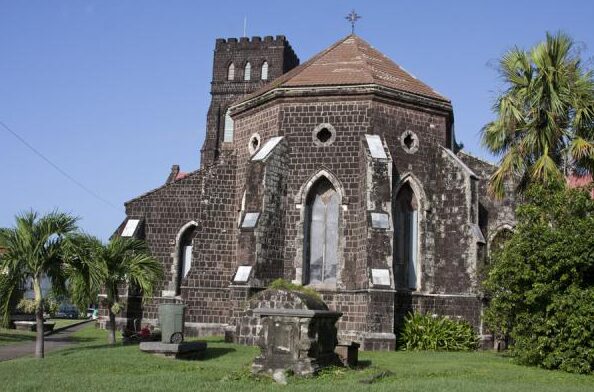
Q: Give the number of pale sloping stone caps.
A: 7